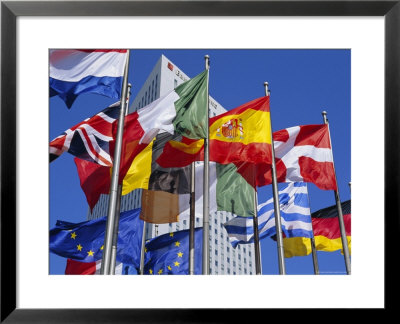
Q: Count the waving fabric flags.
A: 12